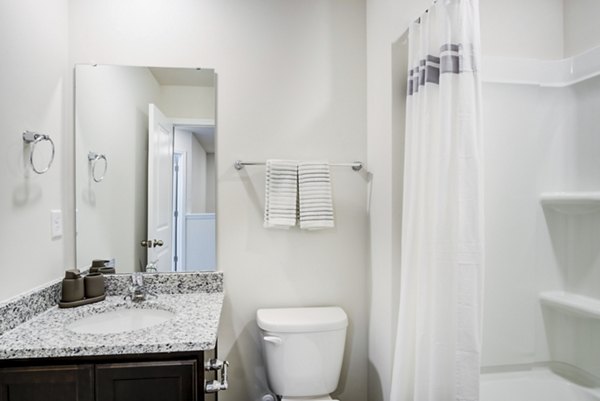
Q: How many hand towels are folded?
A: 2